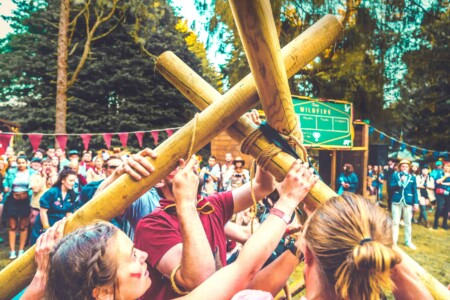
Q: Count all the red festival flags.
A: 9